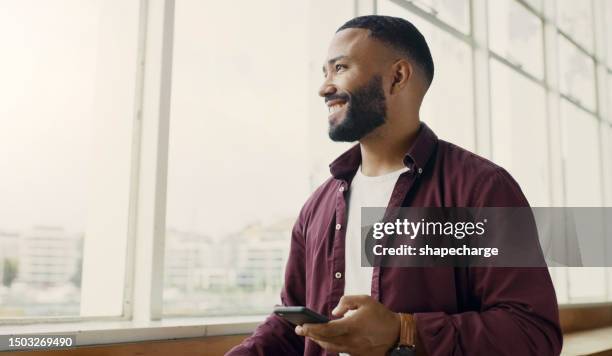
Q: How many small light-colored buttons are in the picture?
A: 4